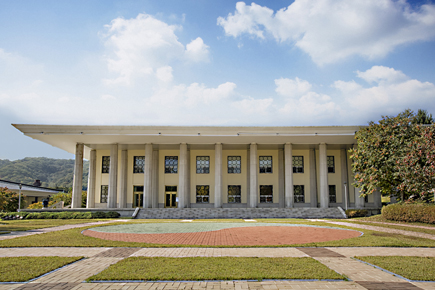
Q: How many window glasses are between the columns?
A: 14